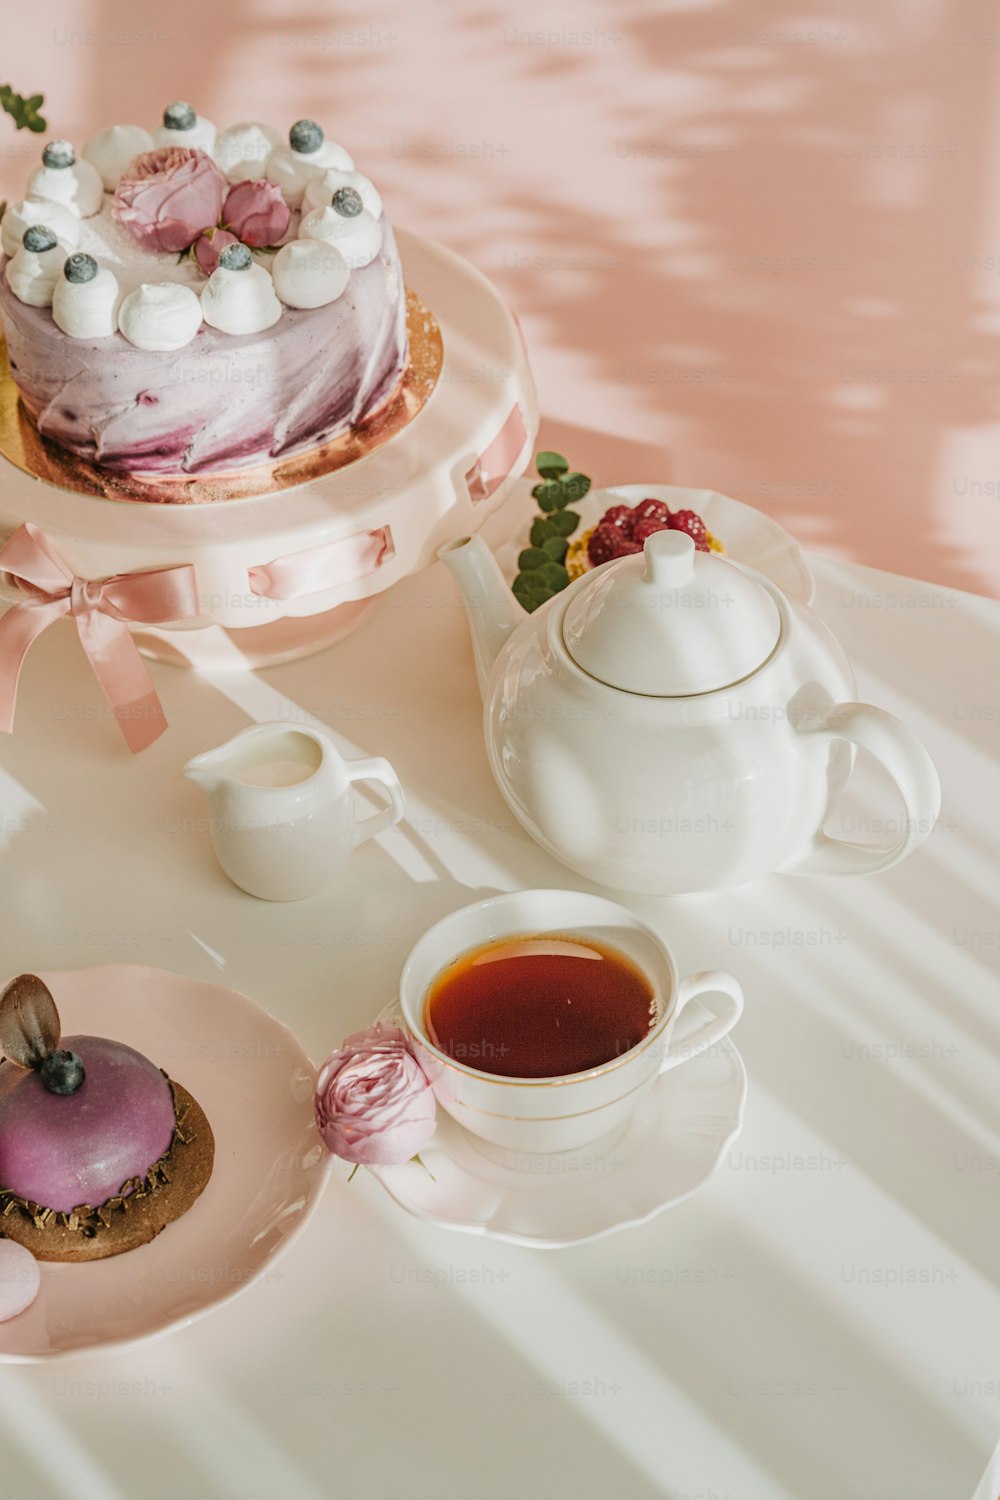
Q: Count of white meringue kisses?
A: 13